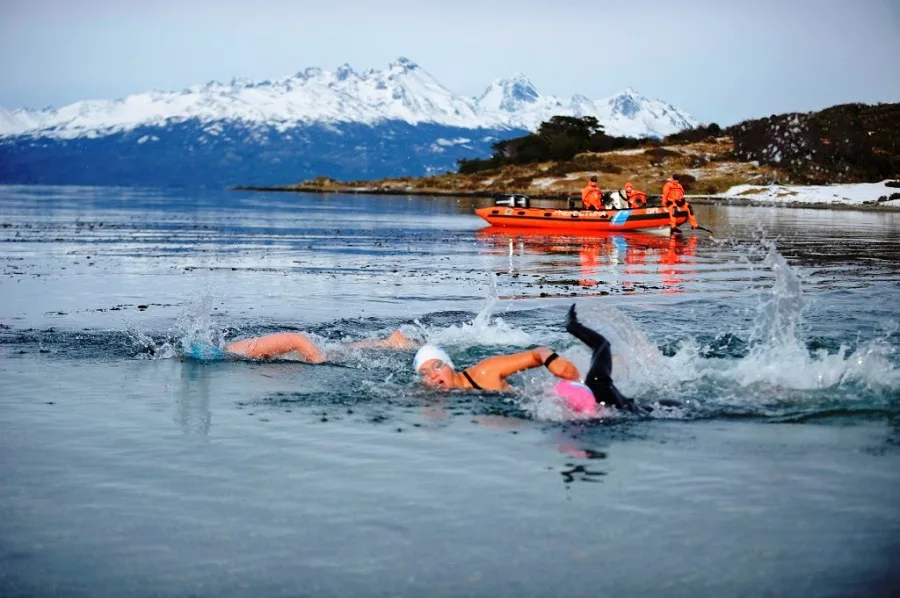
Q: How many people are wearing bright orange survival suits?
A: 3